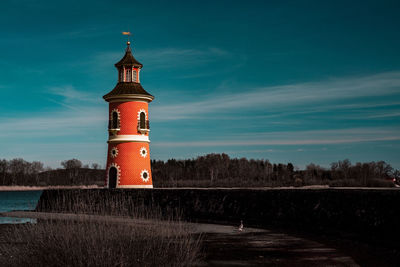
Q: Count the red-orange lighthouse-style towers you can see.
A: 1